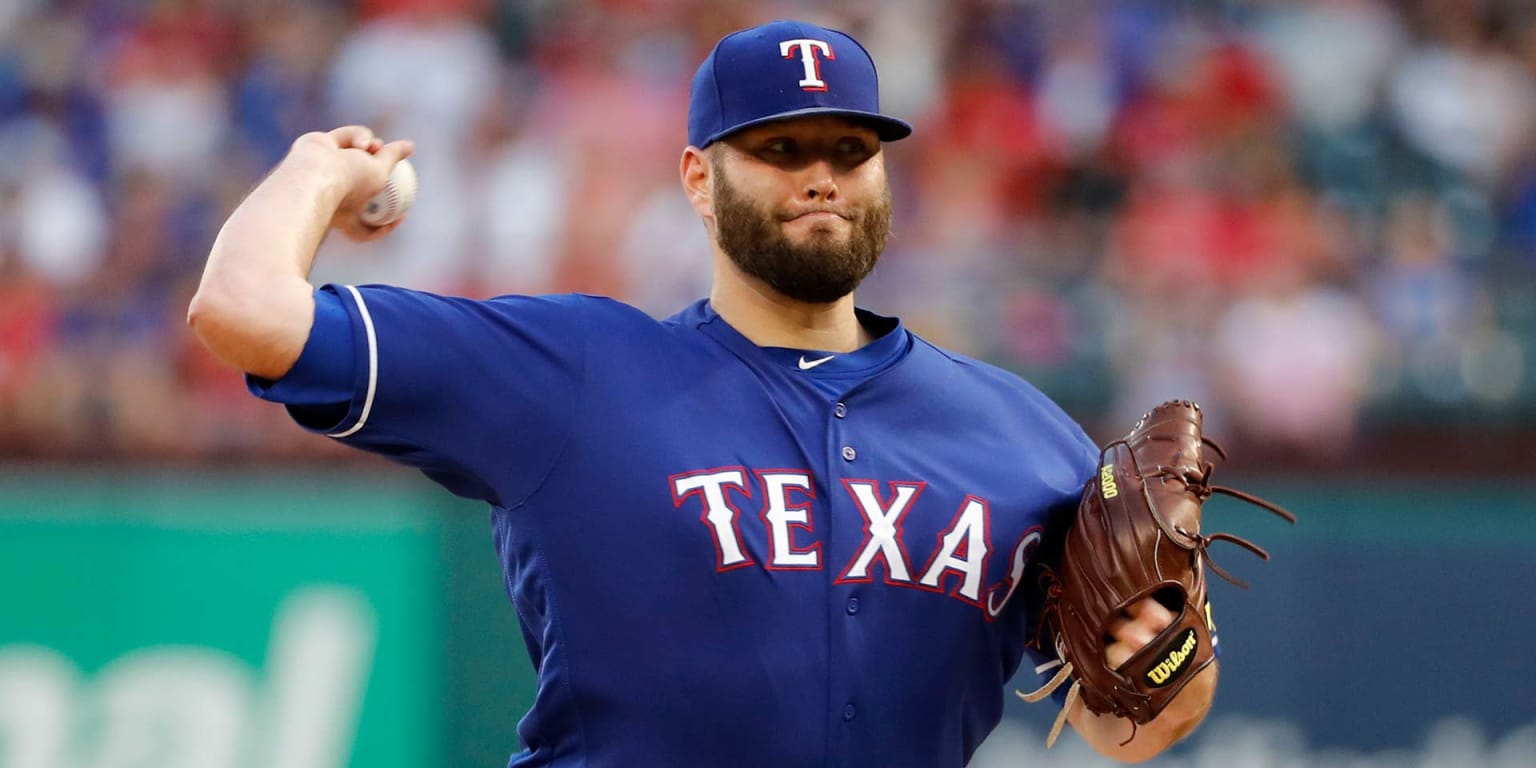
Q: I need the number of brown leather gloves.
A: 1